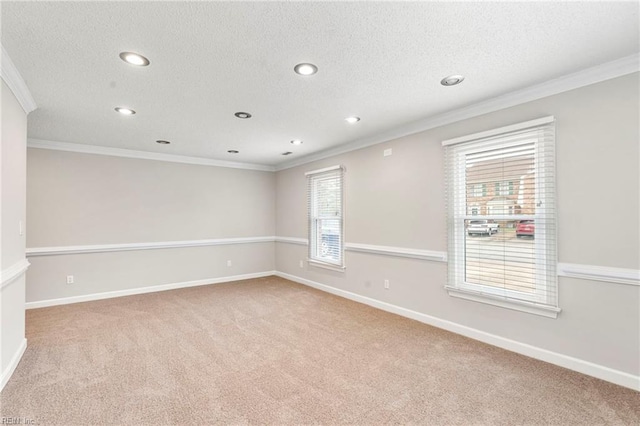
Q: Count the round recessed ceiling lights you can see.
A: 9